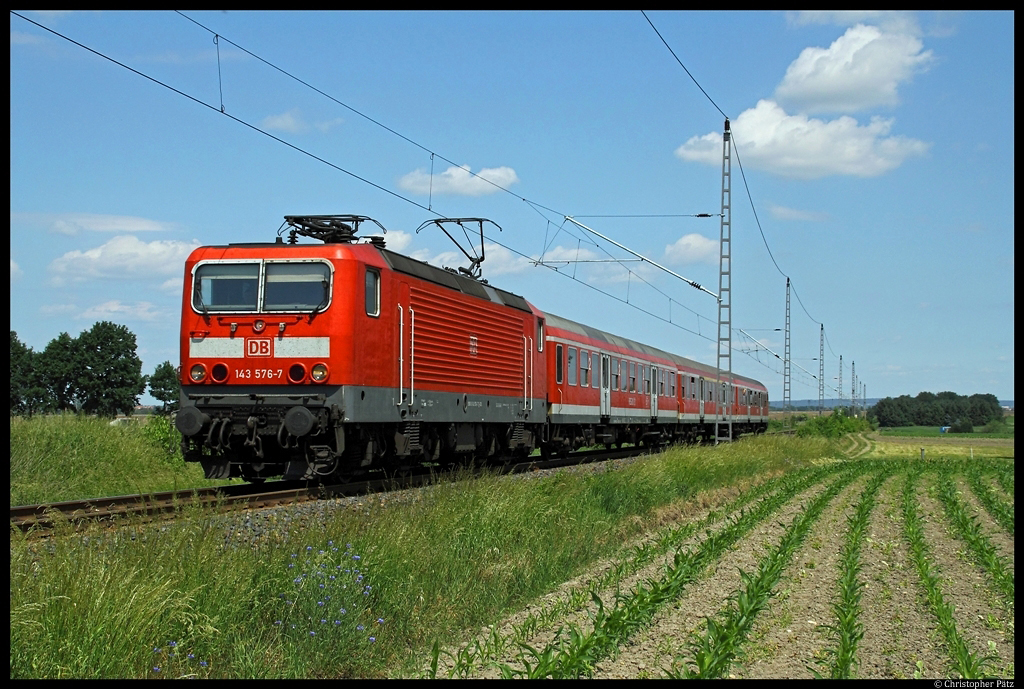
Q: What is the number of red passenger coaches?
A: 3